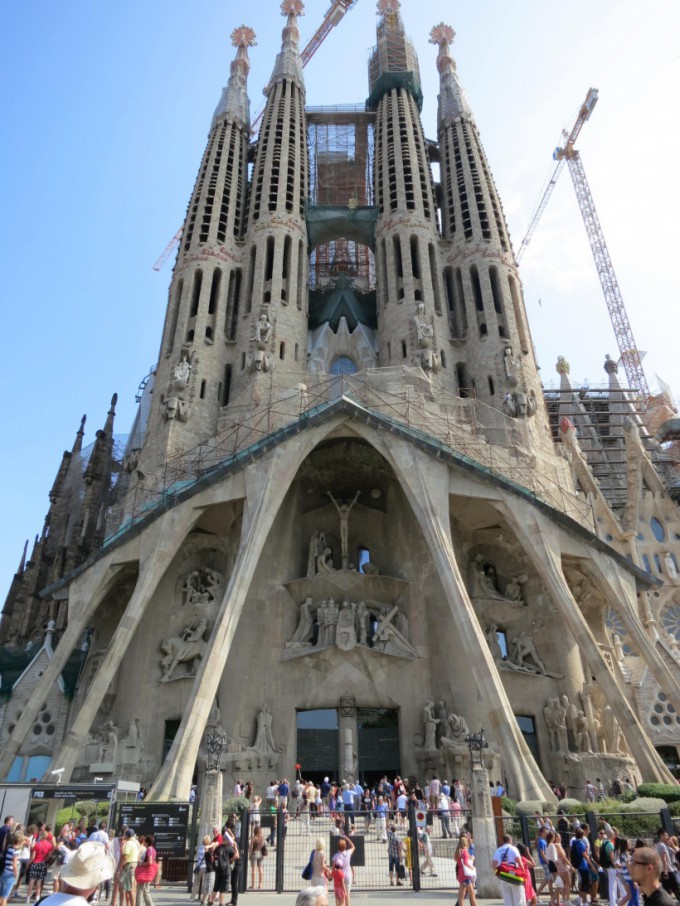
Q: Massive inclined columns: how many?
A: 6